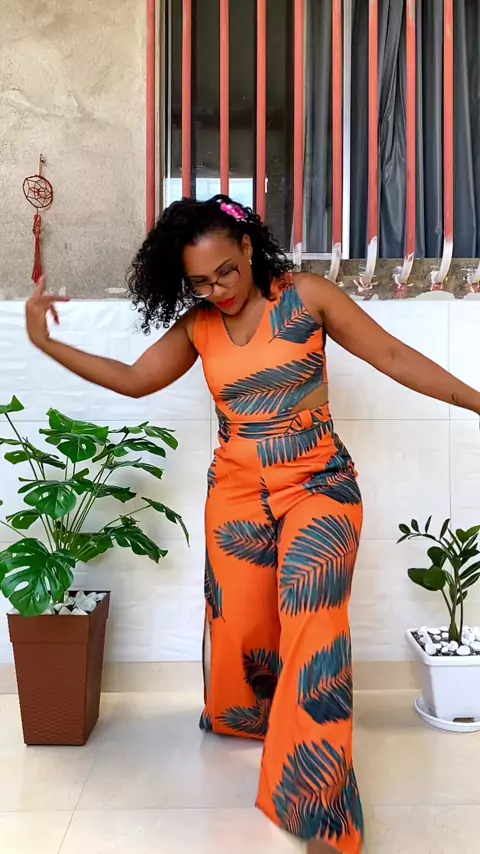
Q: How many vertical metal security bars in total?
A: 9